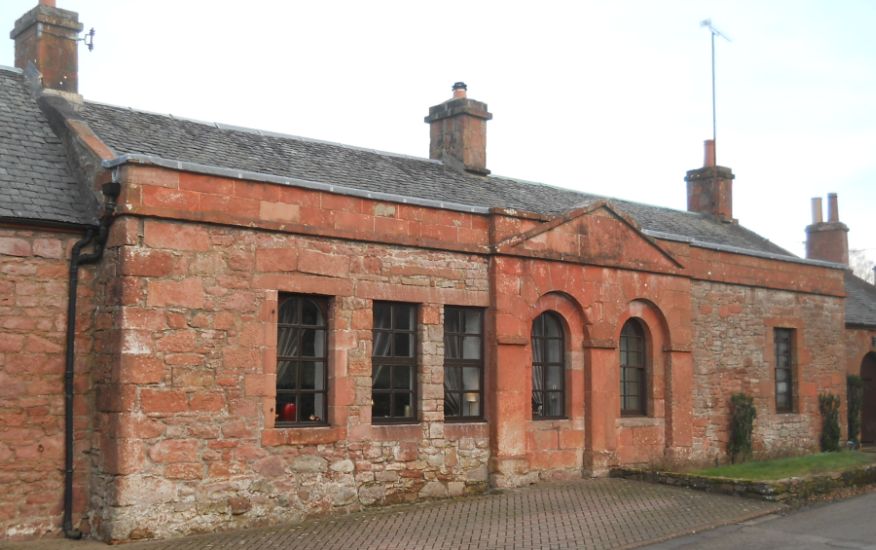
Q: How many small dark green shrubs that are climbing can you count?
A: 3